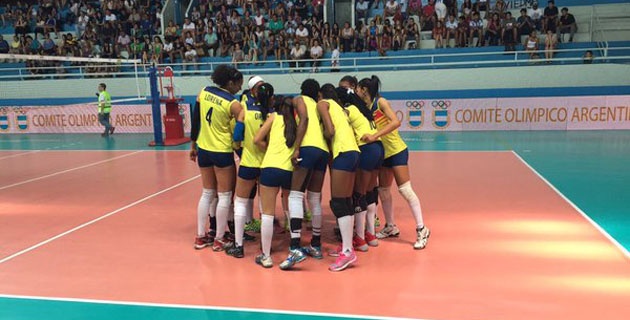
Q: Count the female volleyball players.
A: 9